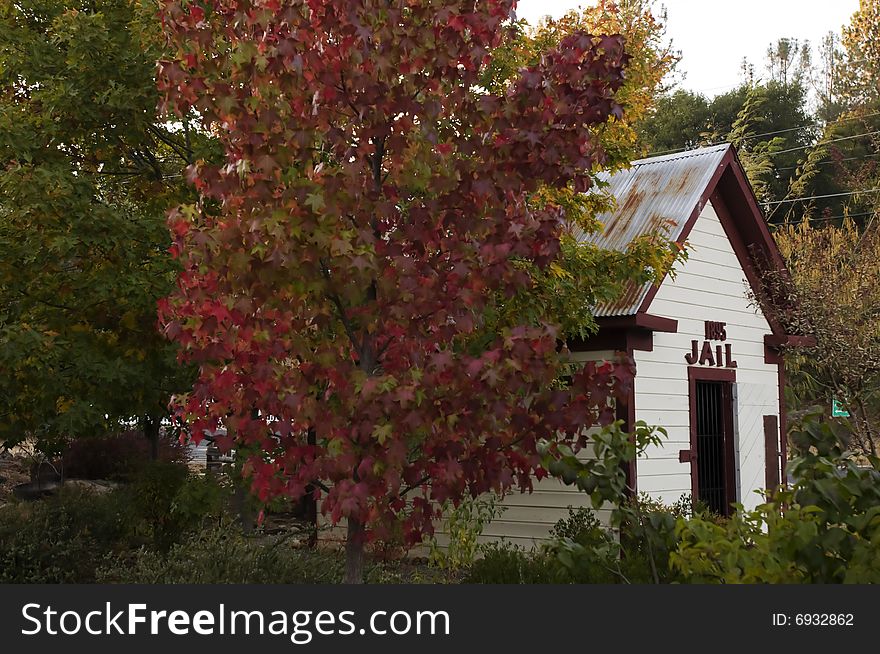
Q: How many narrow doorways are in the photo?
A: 1